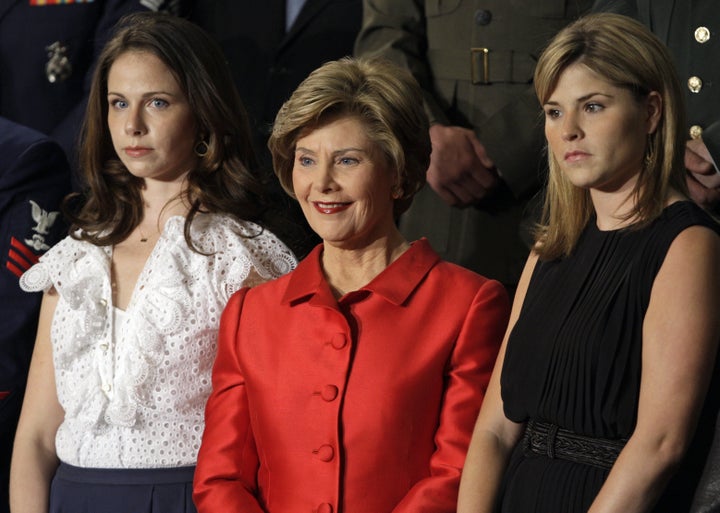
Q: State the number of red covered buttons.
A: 4